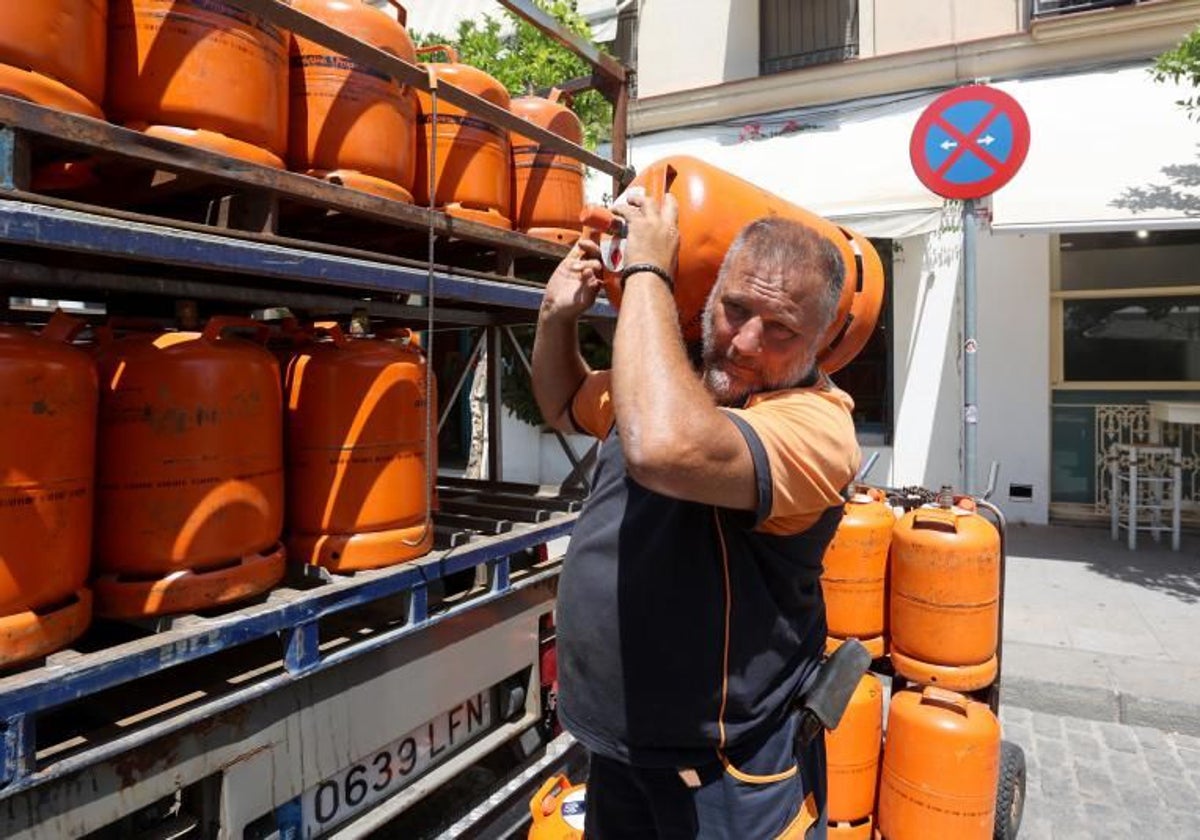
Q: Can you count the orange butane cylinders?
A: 14